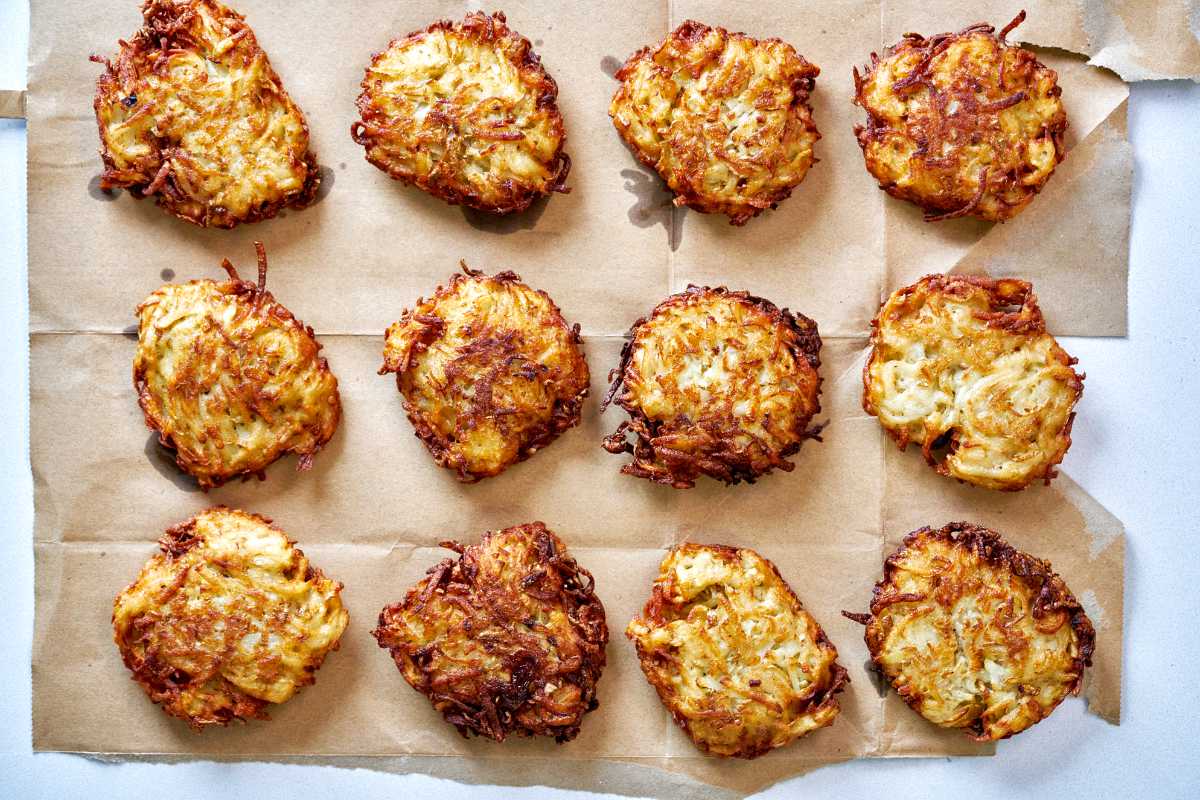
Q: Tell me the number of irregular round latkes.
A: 12